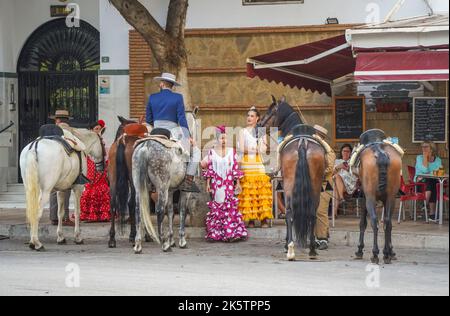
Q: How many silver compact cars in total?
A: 0